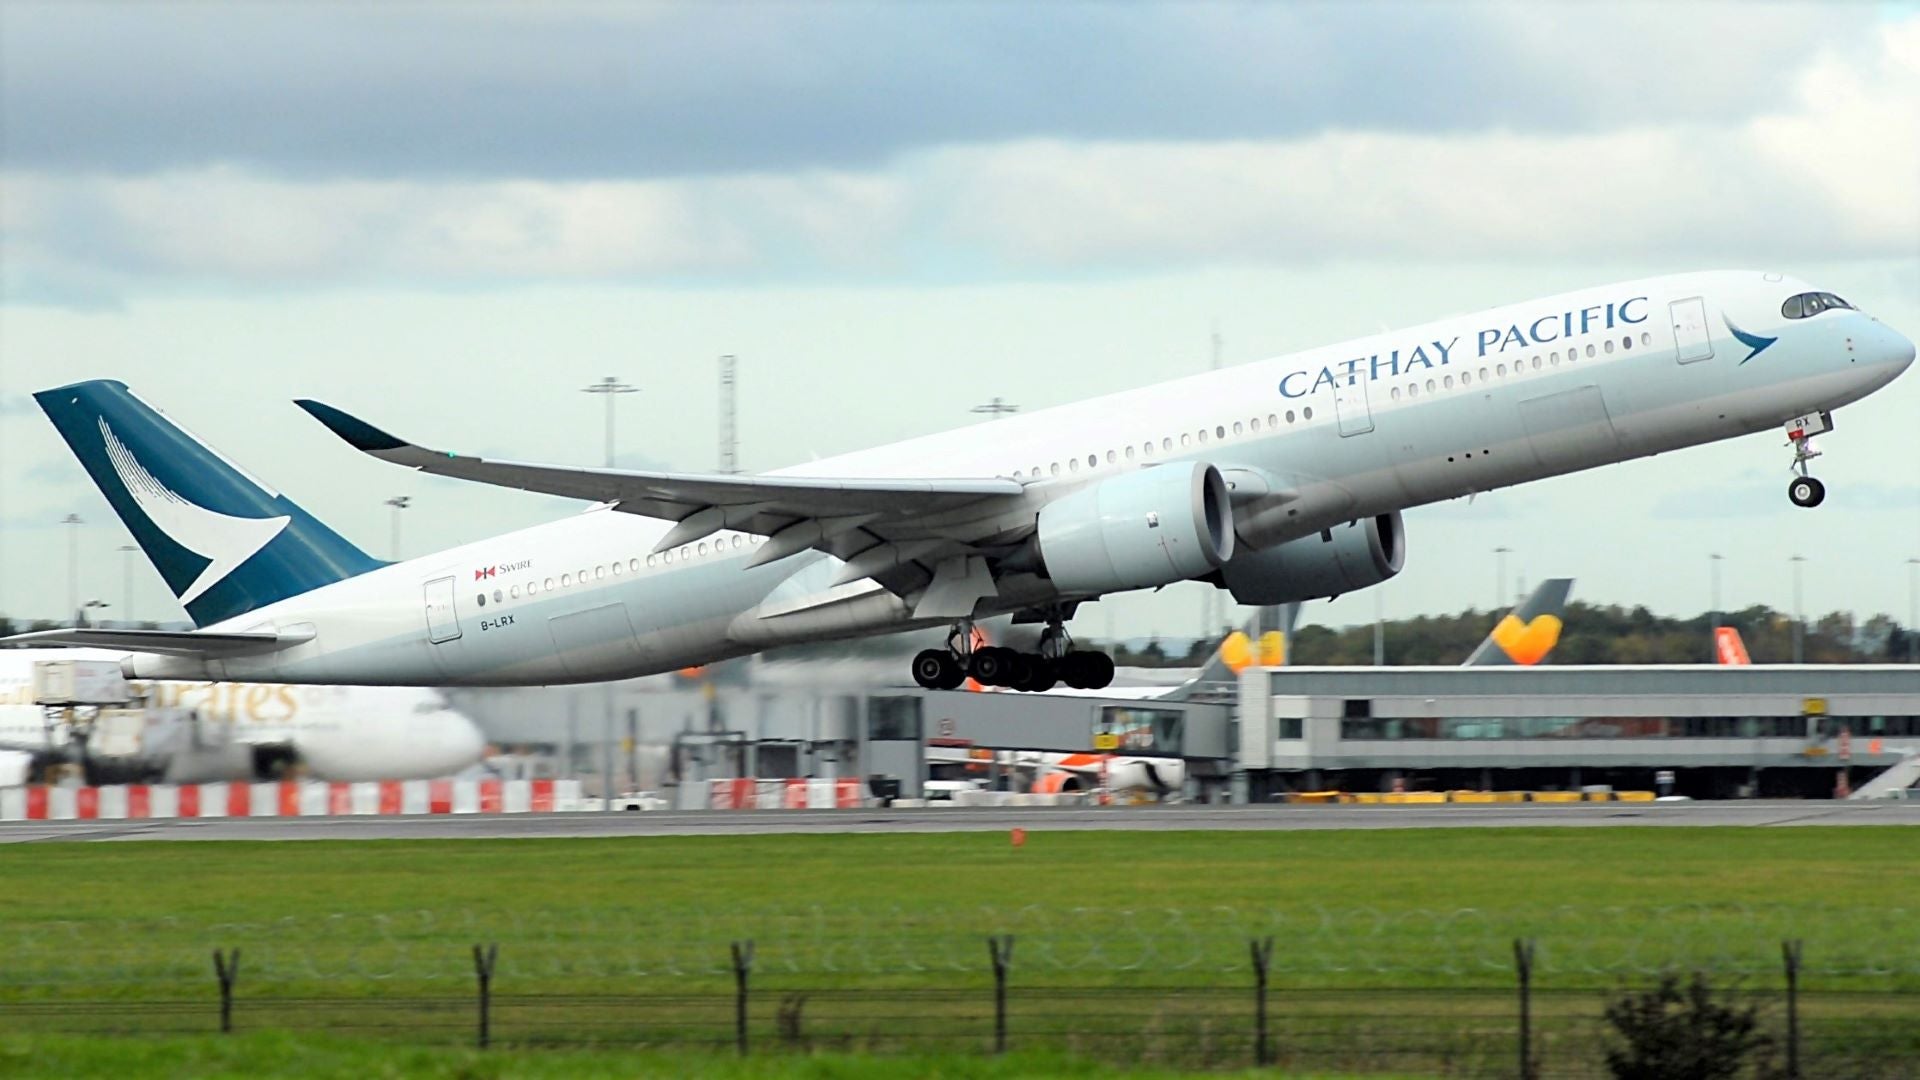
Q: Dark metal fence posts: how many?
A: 7